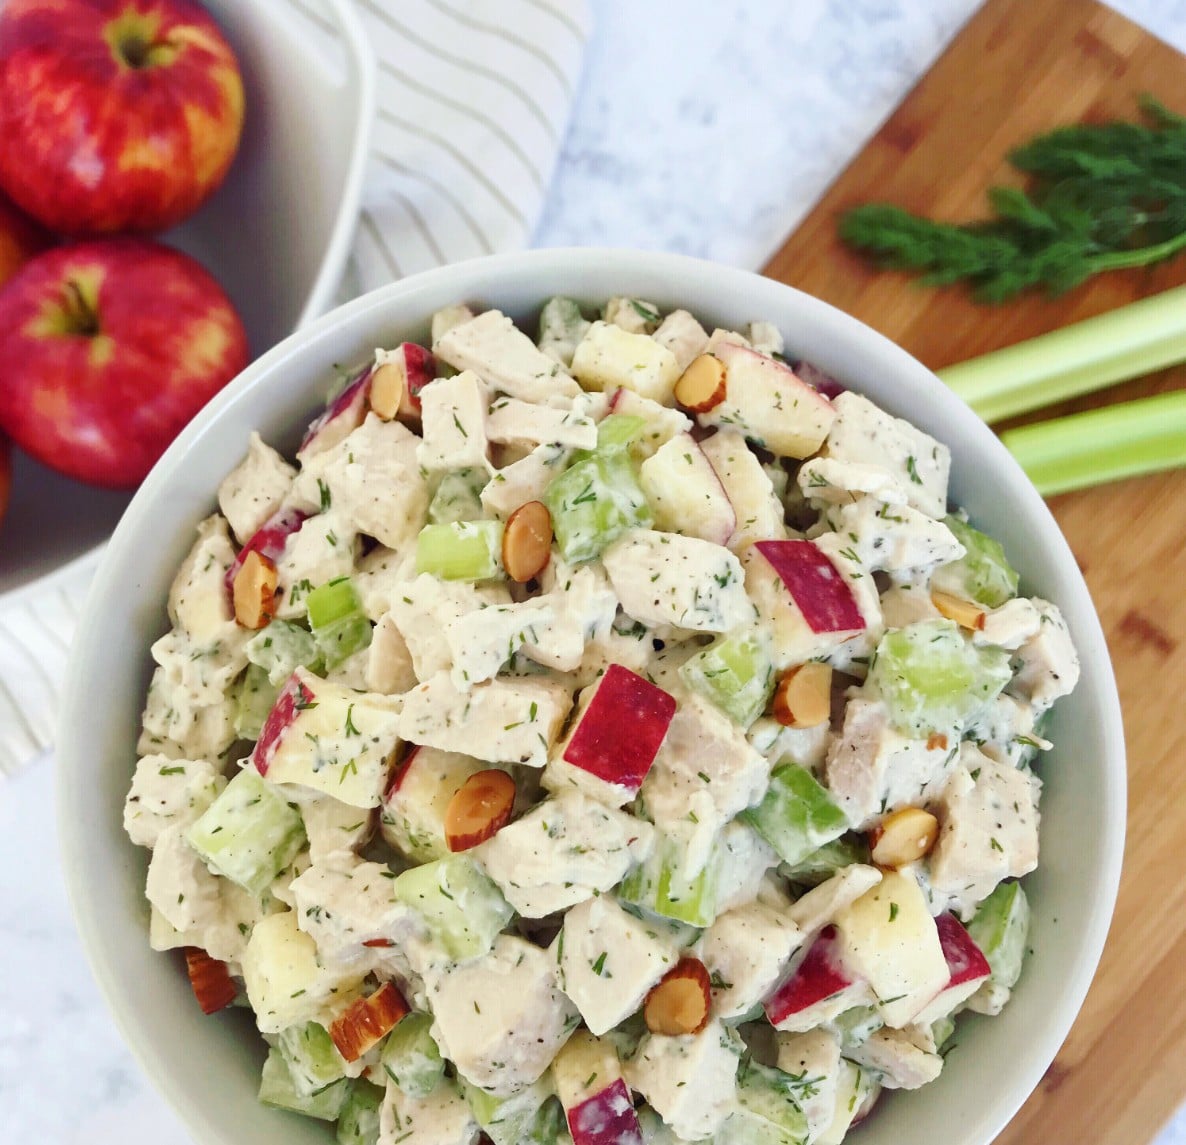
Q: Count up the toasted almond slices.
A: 11